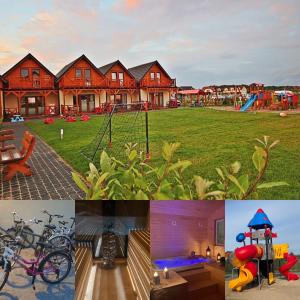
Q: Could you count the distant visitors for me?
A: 0